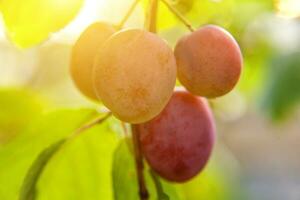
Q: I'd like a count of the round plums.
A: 4